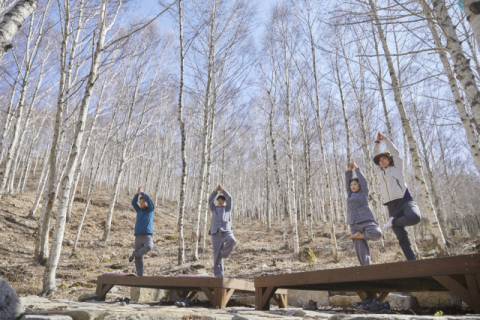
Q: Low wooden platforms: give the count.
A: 2